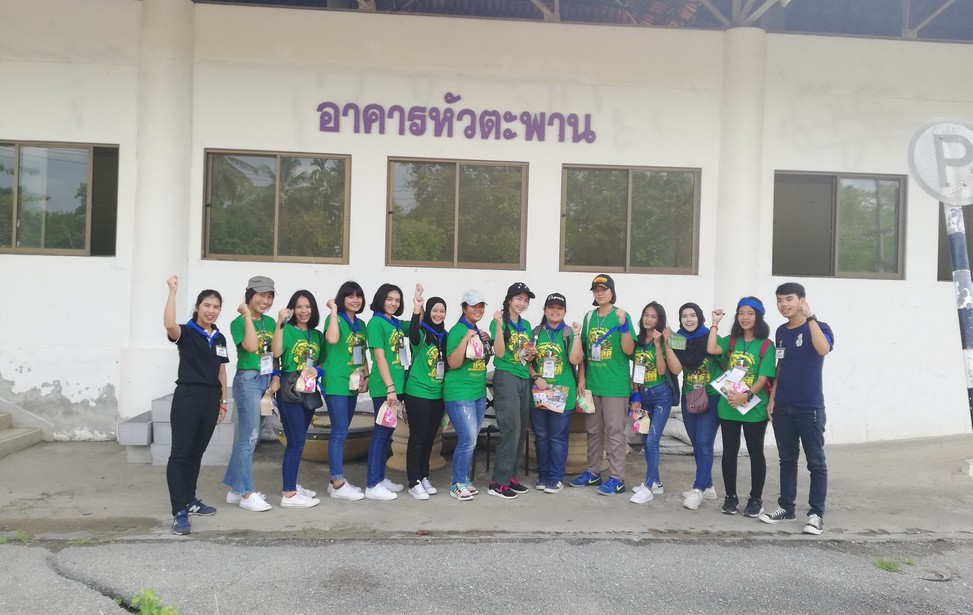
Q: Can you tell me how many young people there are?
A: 14